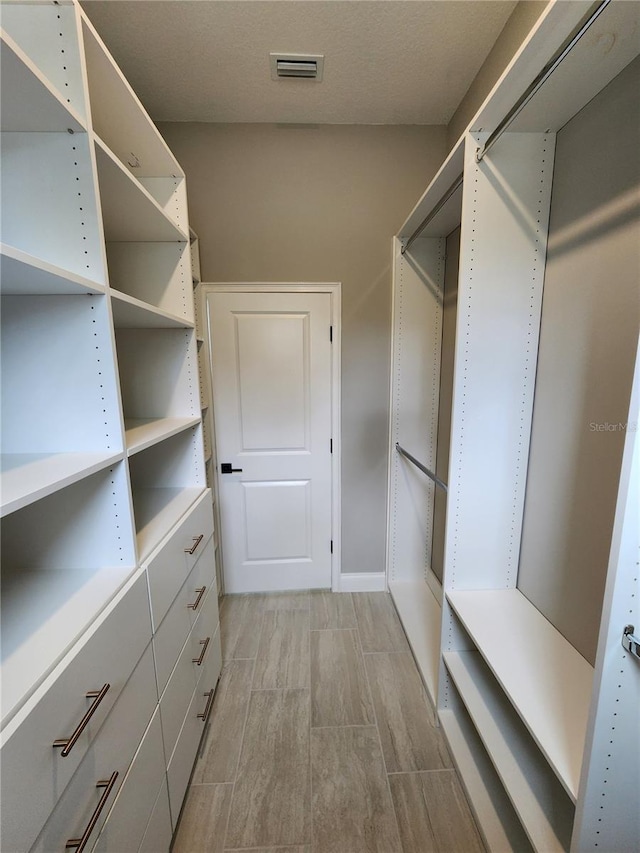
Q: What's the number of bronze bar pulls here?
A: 6